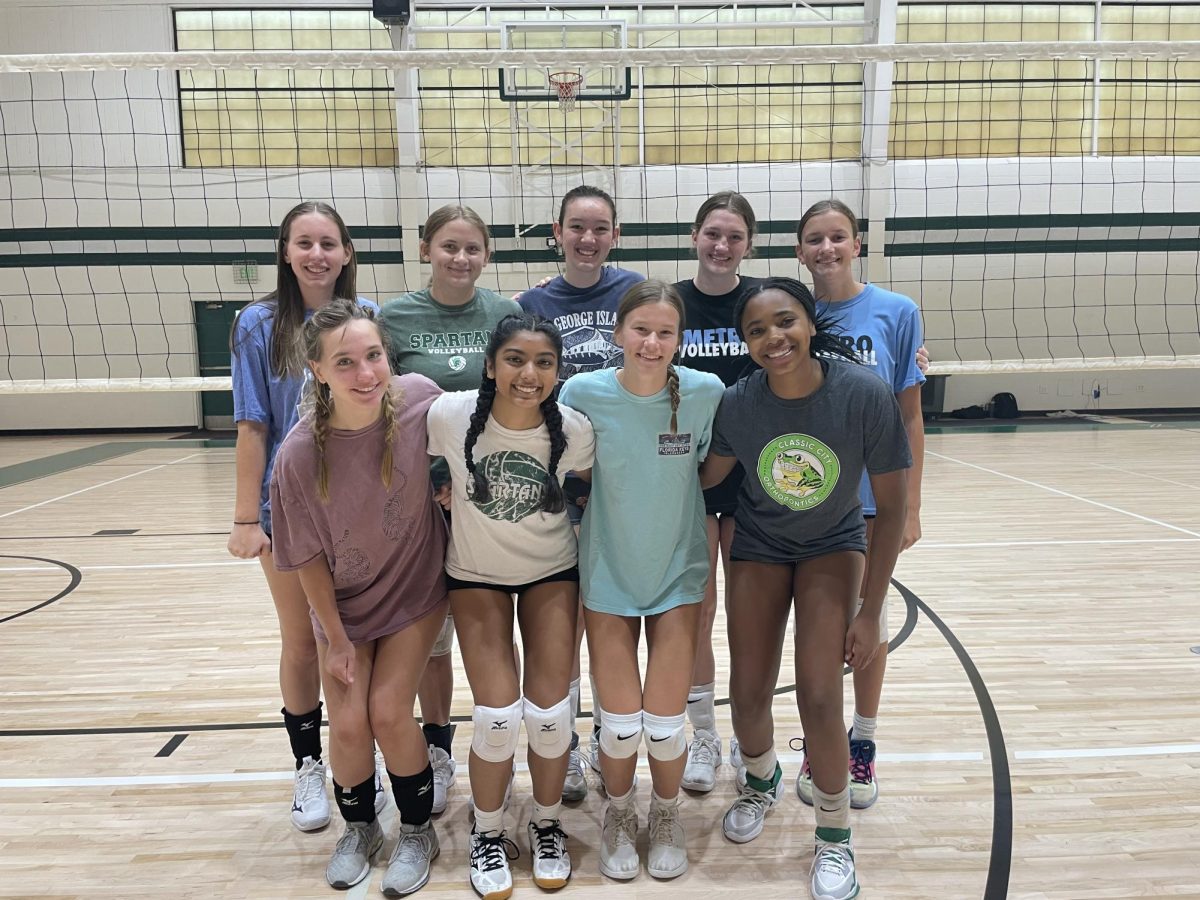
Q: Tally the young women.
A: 9